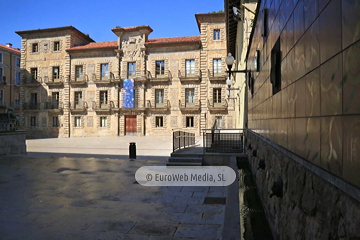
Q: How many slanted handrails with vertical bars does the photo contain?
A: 1